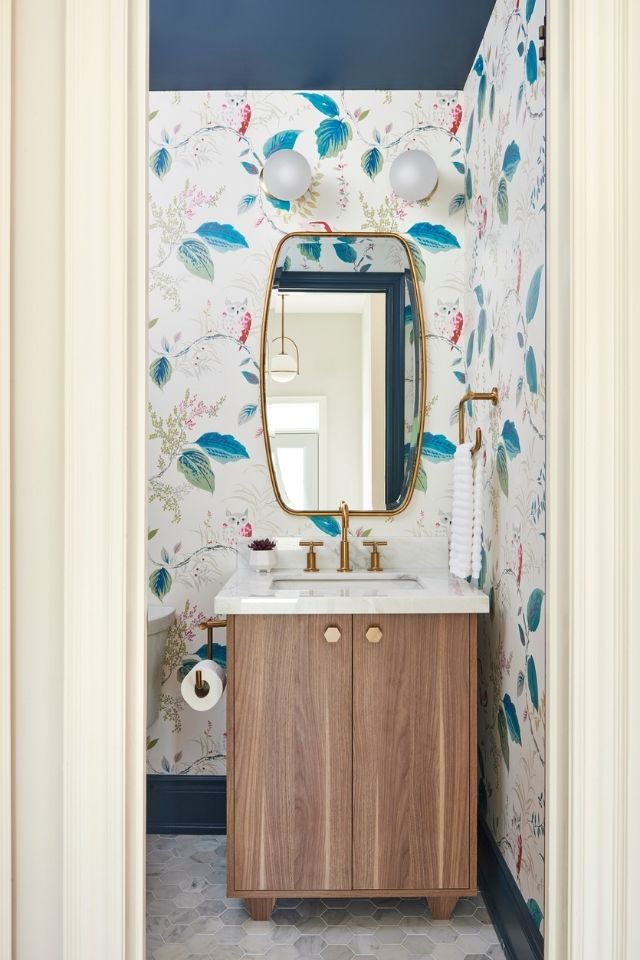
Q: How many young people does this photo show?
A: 0